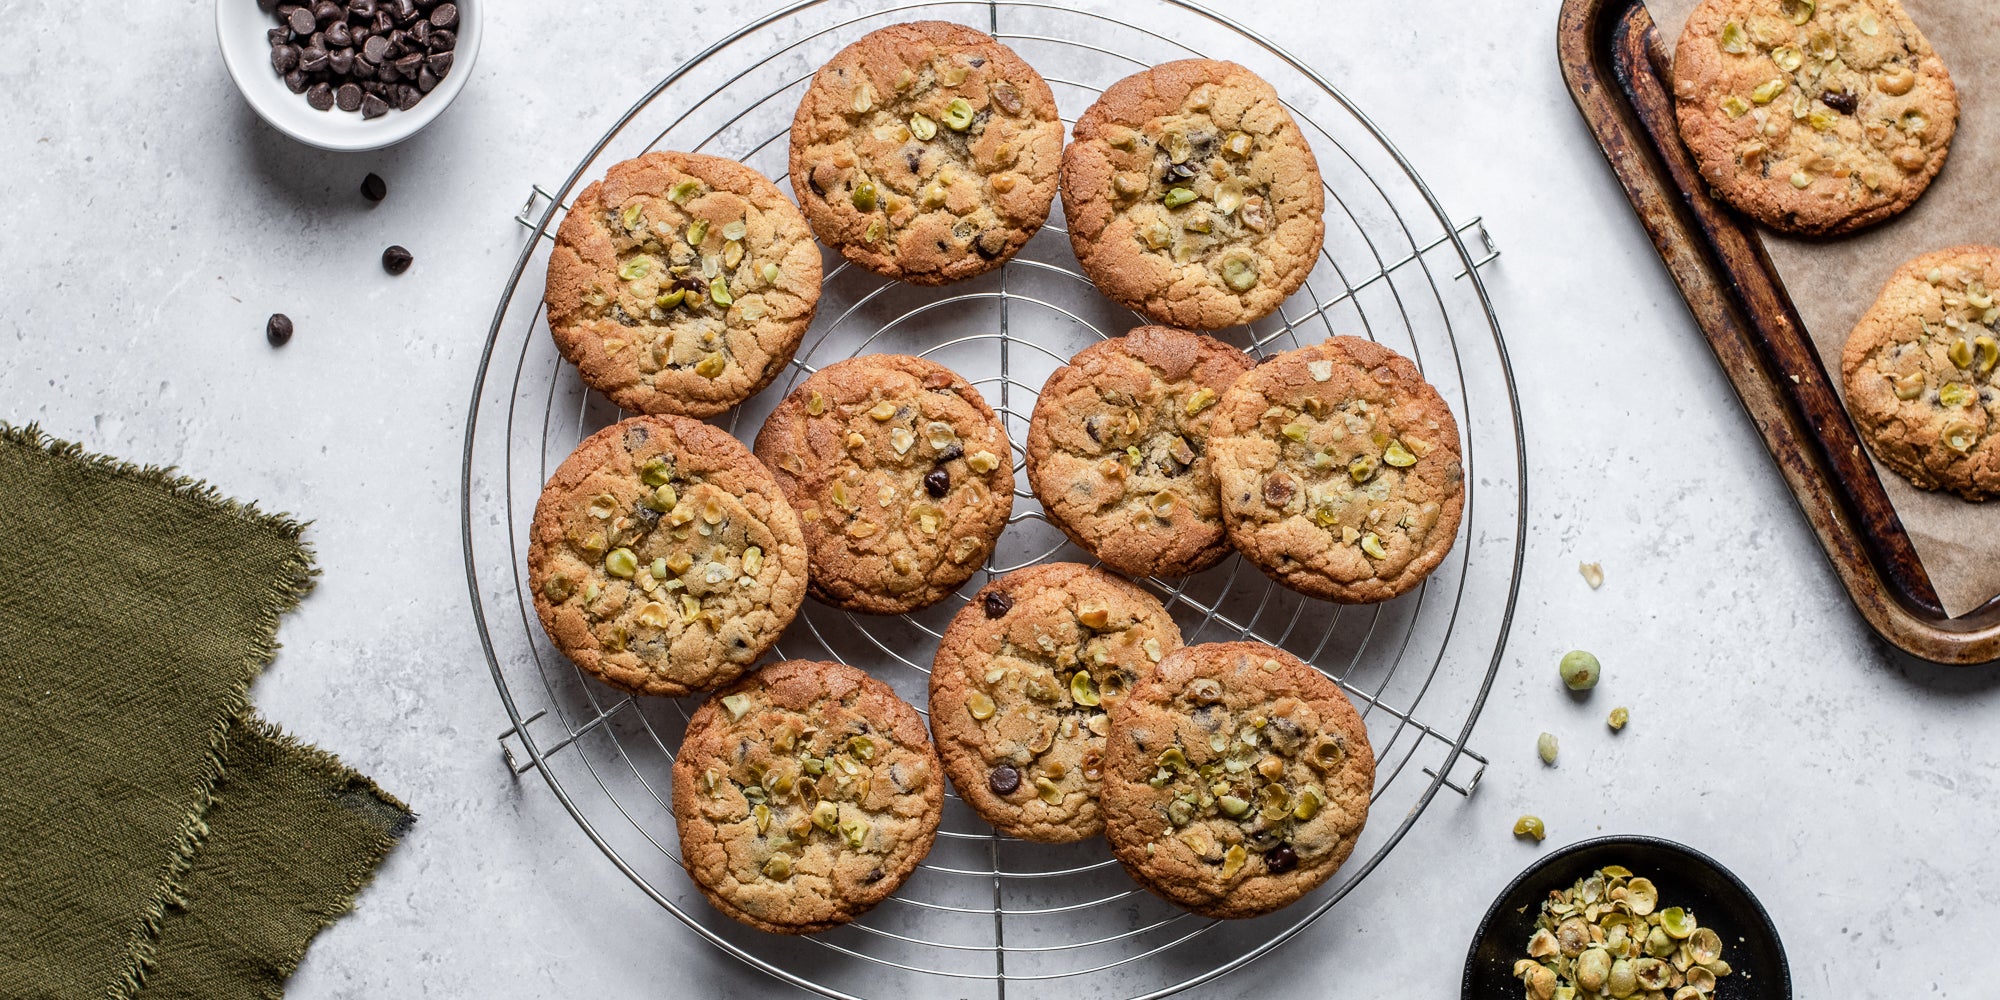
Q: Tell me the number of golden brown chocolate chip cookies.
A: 12